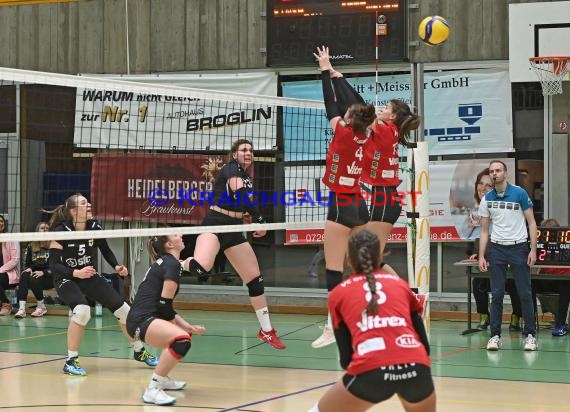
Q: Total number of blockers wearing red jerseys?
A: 2